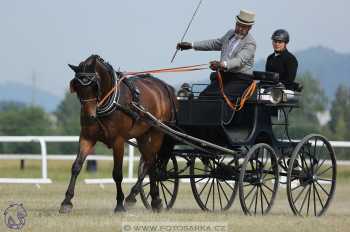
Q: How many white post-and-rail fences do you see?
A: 1